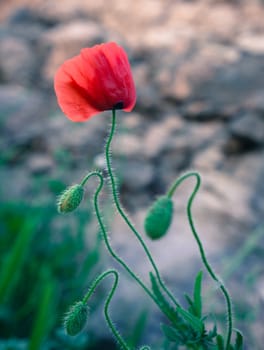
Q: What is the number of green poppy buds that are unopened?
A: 3